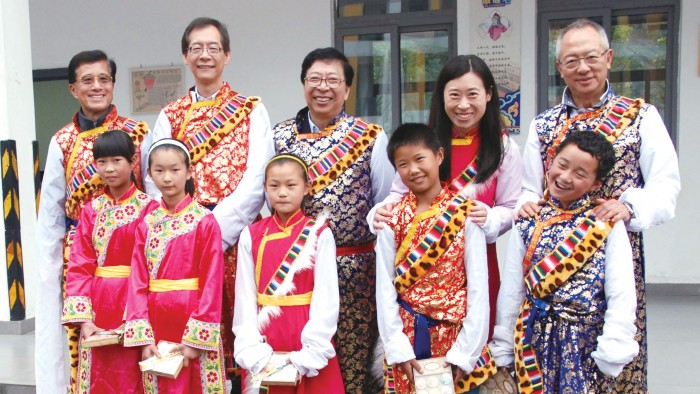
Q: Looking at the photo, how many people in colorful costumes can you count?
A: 10